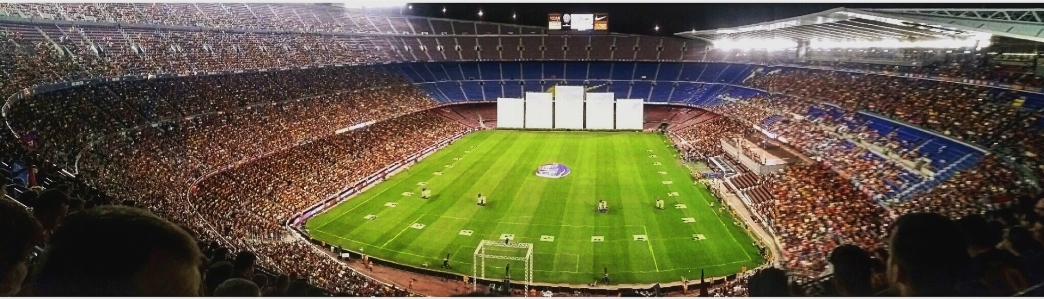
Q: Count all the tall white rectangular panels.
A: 5